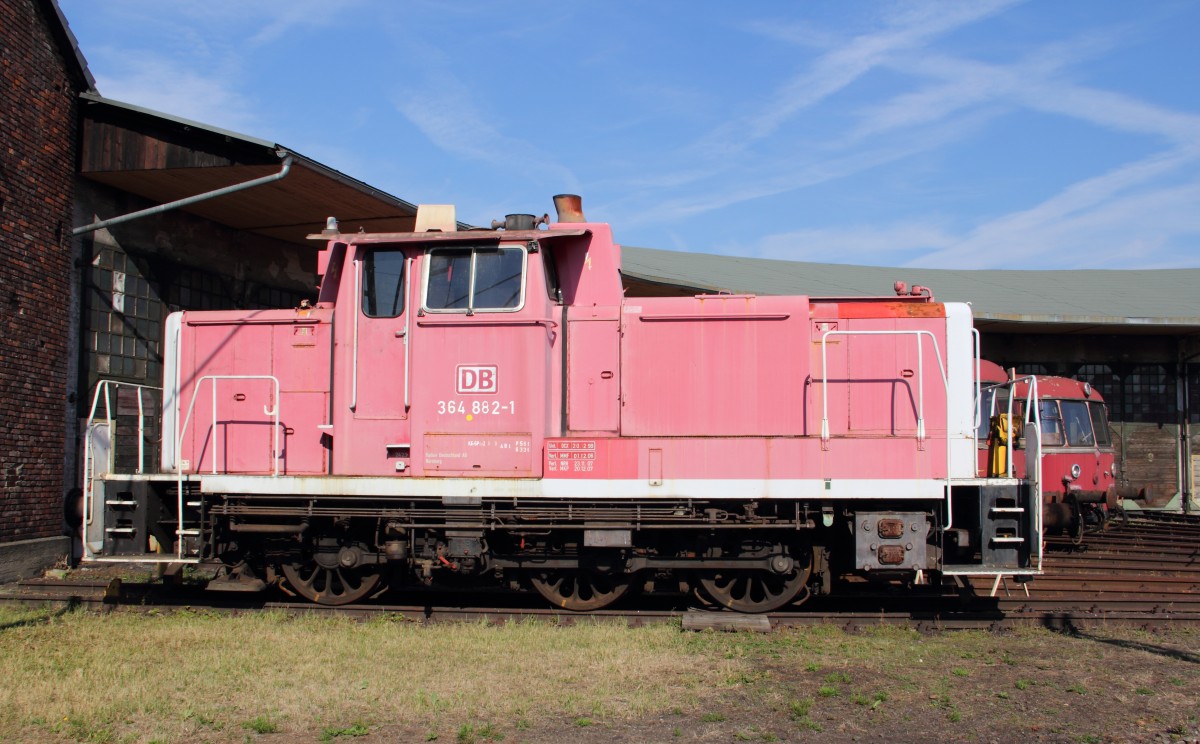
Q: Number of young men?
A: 0